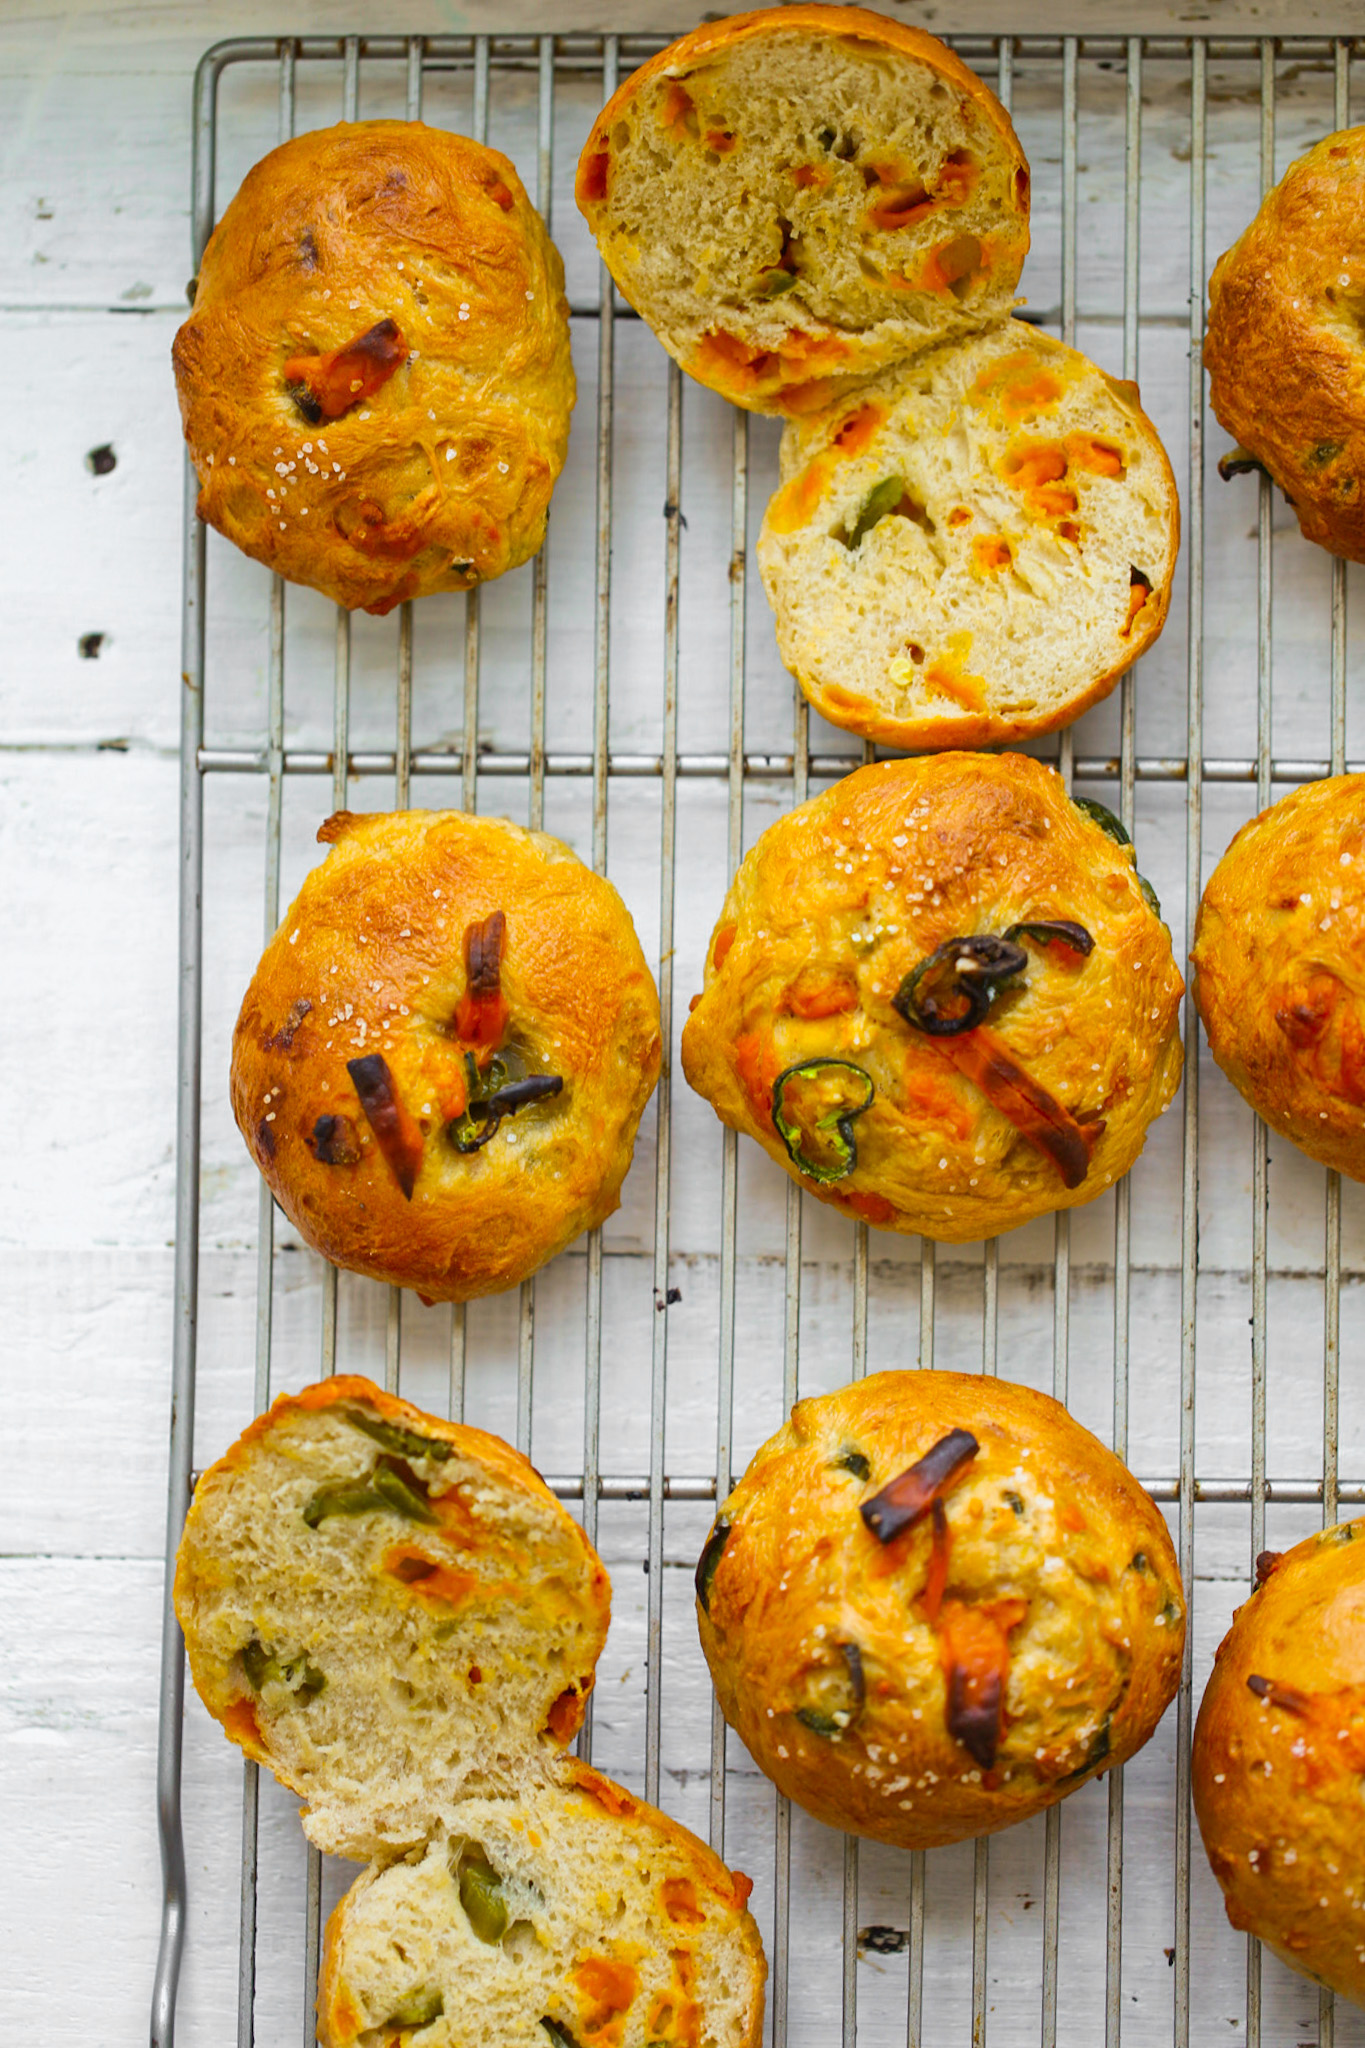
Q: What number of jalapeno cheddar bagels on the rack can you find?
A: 9